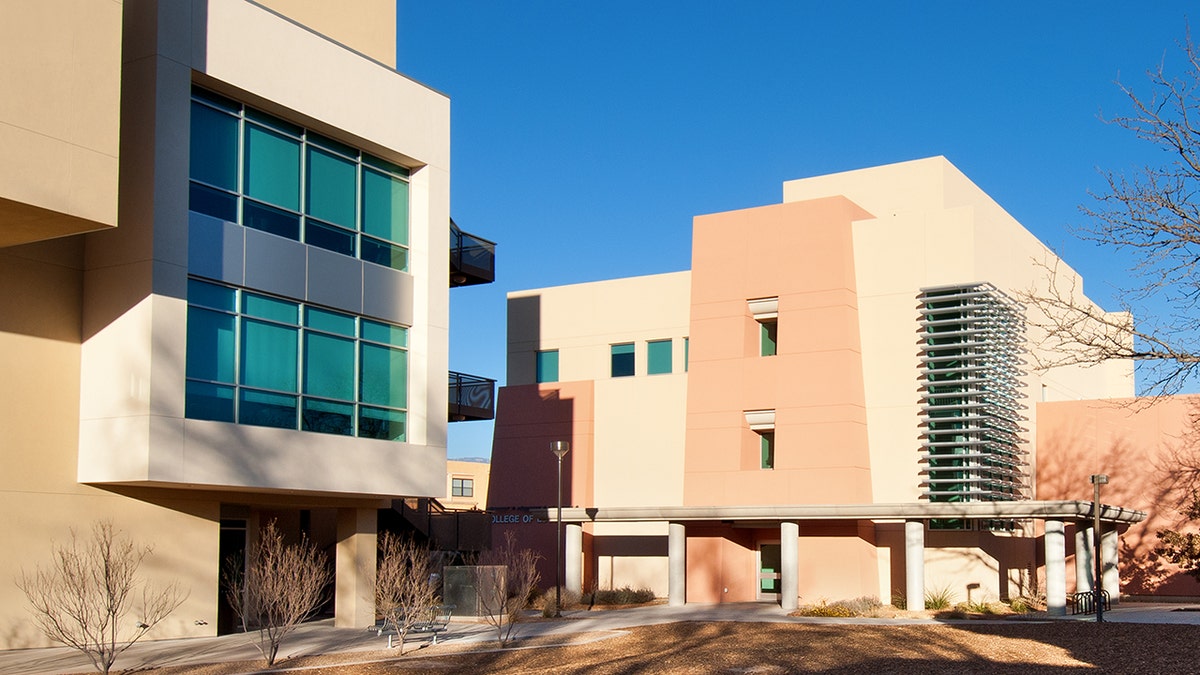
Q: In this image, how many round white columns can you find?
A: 7